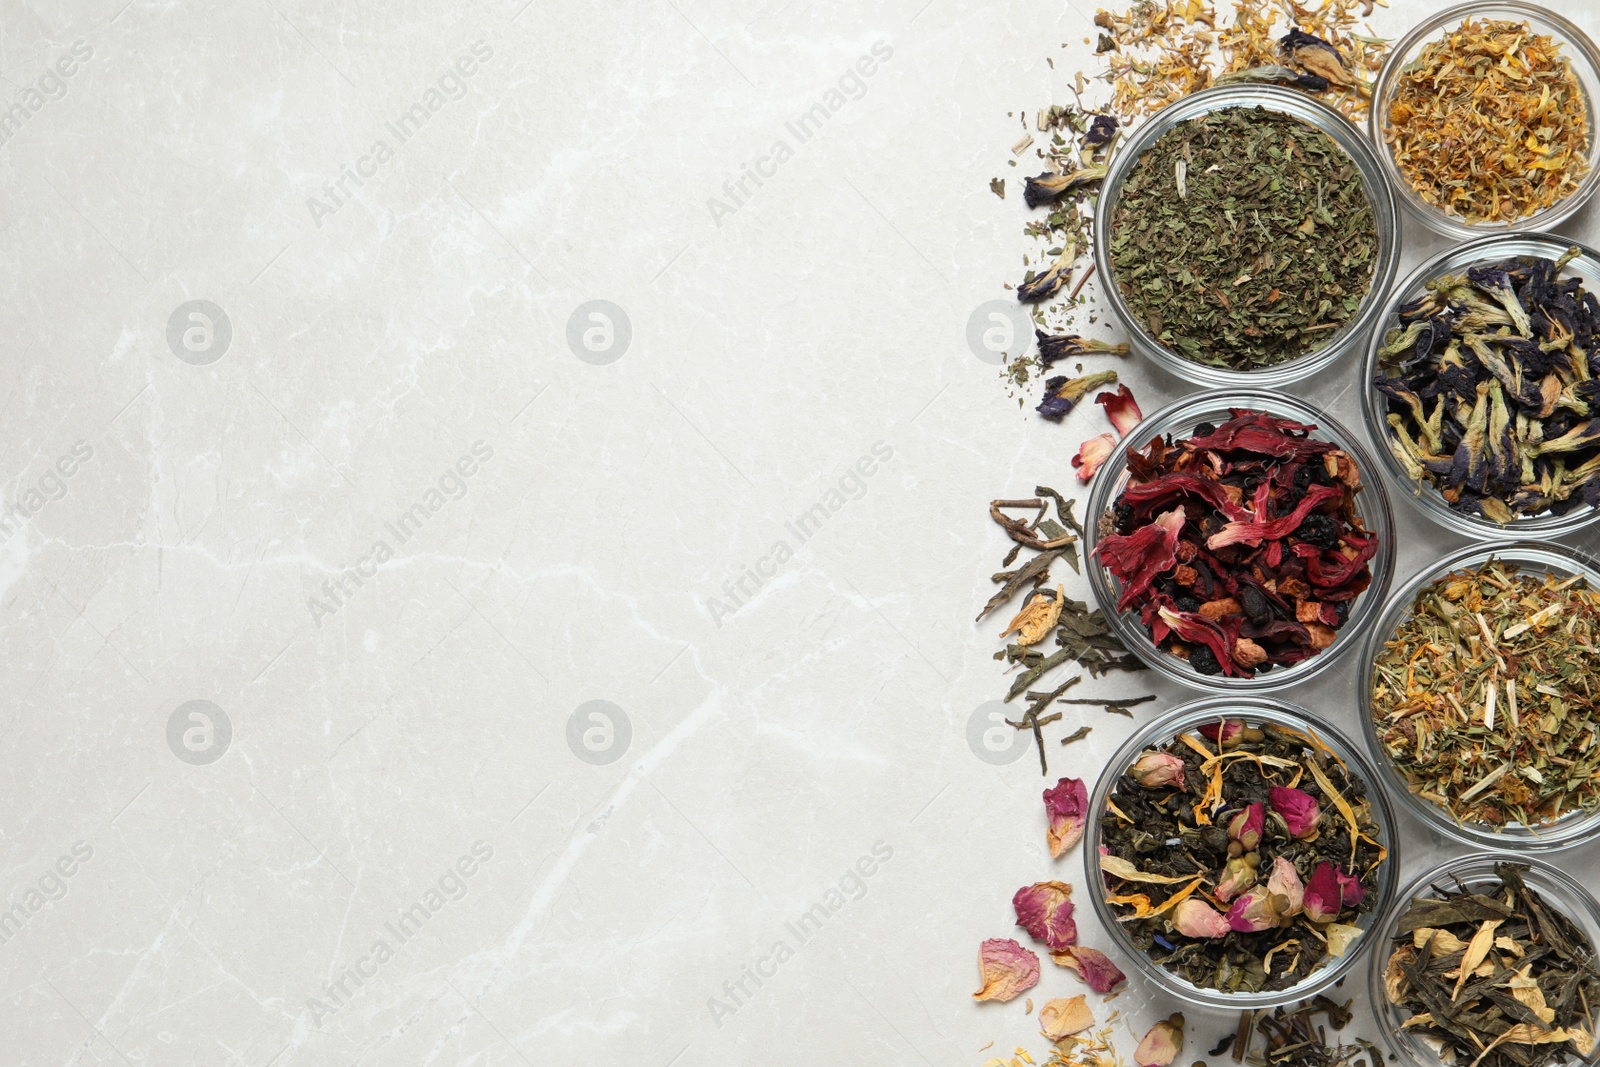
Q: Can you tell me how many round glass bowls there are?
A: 7